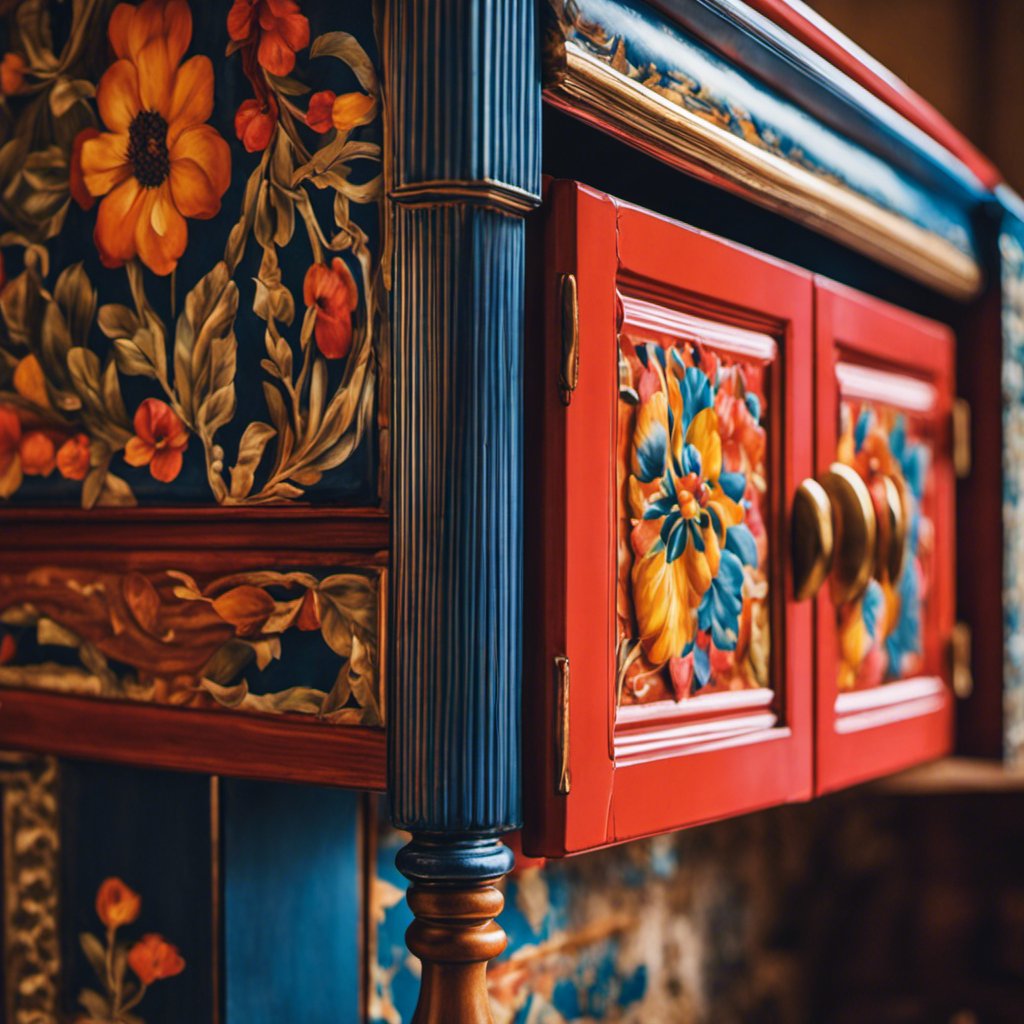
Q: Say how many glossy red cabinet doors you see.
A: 2